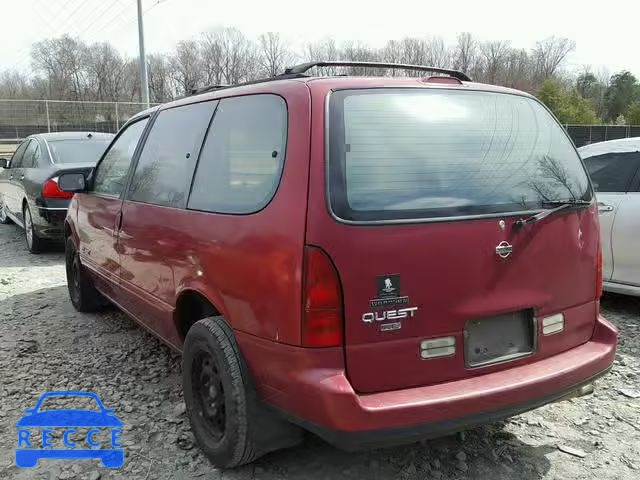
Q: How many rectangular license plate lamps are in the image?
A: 2